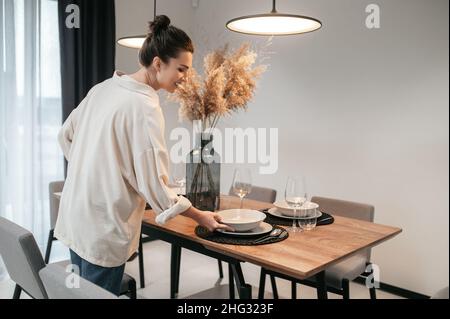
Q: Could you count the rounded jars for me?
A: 1